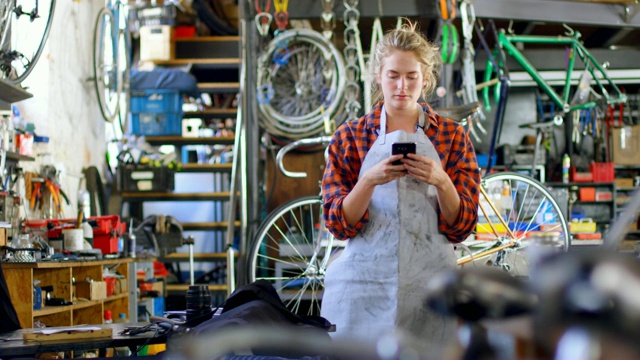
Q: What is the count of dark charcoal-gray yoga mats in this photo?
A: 0